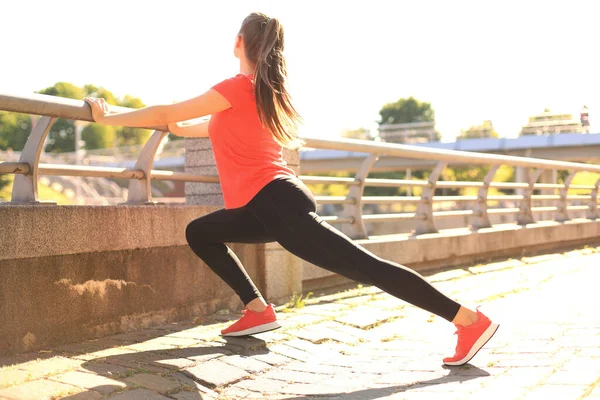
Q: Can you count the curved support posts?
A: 8